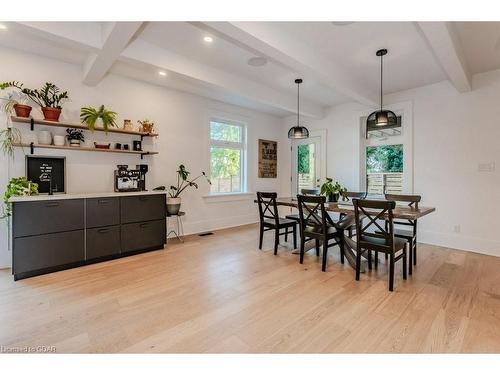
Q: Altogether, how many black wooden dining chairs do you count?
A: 6